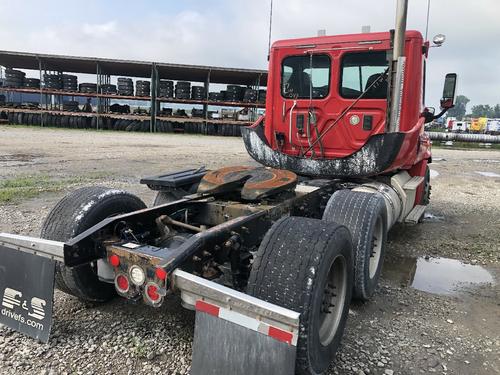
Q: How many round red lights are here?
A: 4